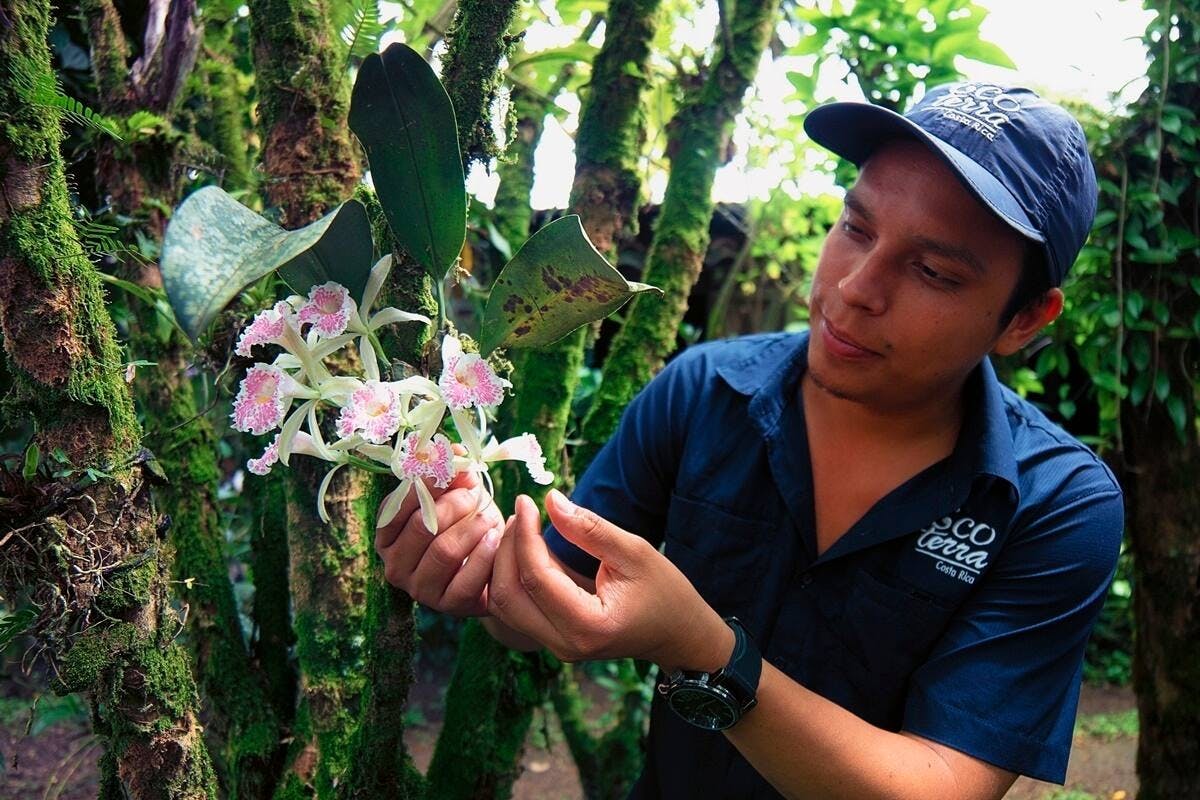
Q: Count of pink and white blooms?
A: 8